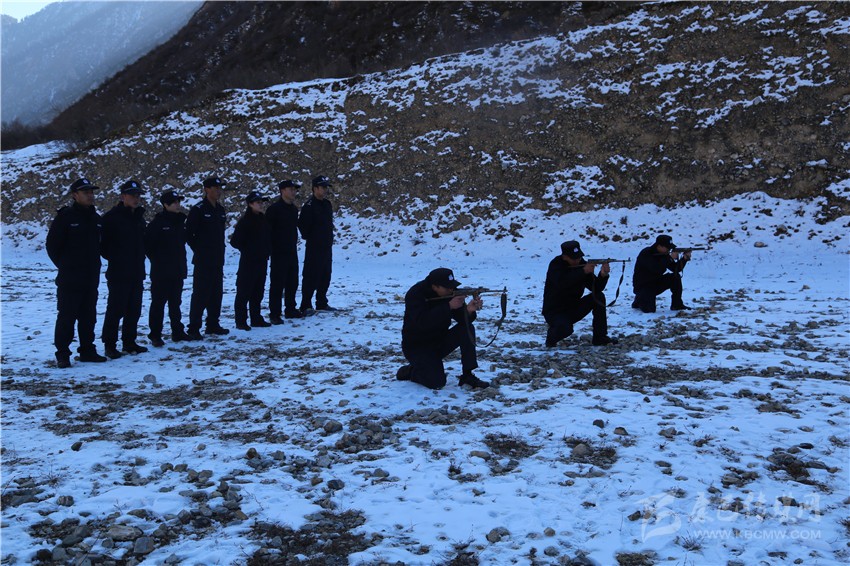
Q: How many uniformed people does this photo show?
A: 10